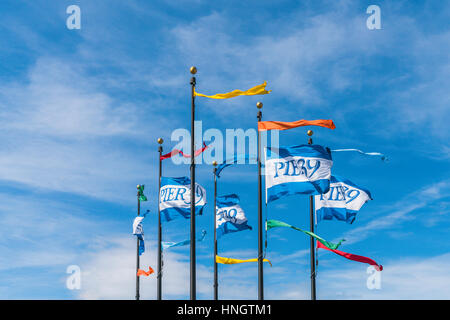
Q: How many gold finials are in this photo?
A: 6